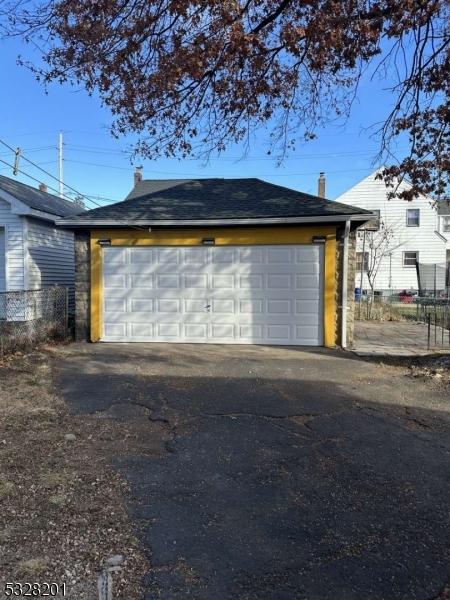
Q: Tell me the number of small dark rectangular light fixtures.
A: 3